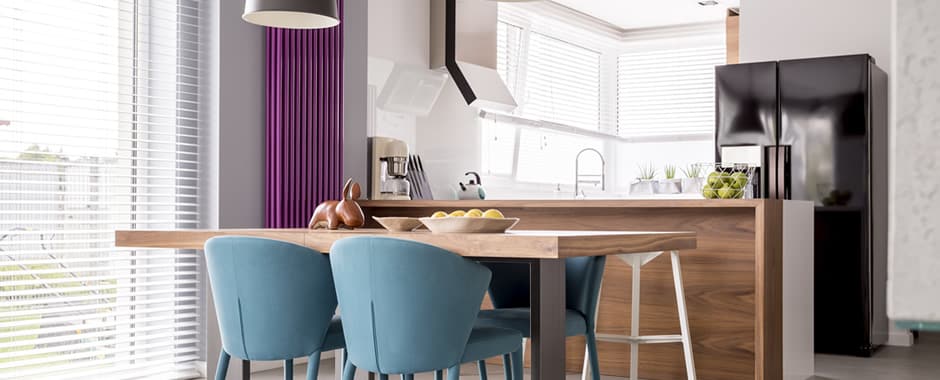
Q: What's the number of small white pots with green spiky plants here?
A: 3